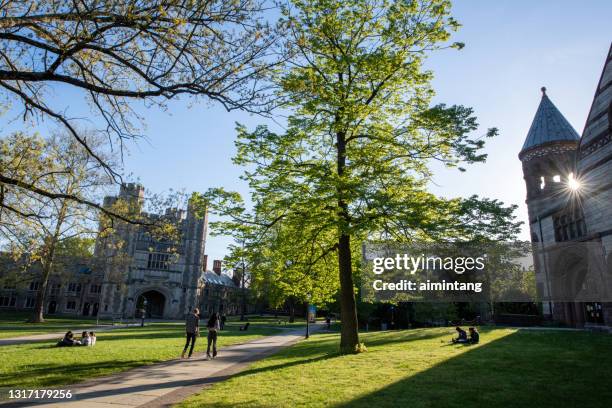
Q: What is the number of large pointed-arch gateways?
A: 1